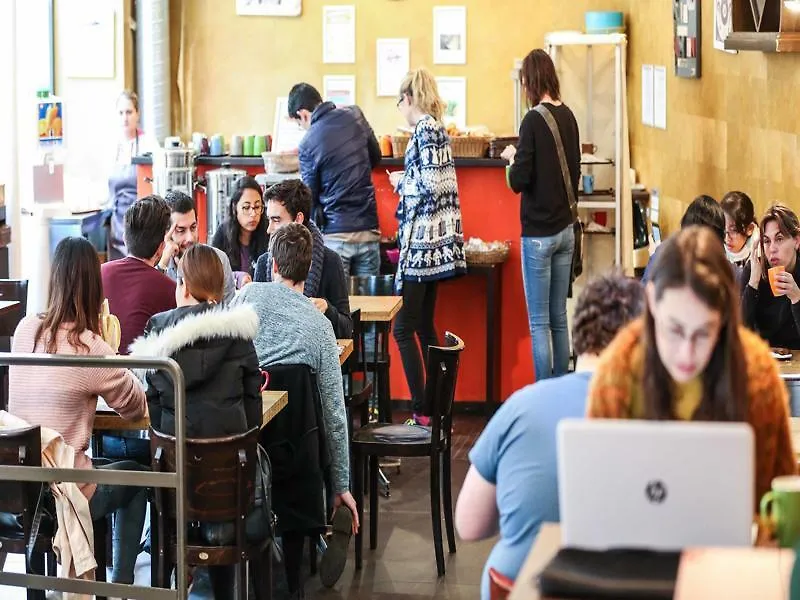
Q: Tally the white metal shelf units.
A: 1